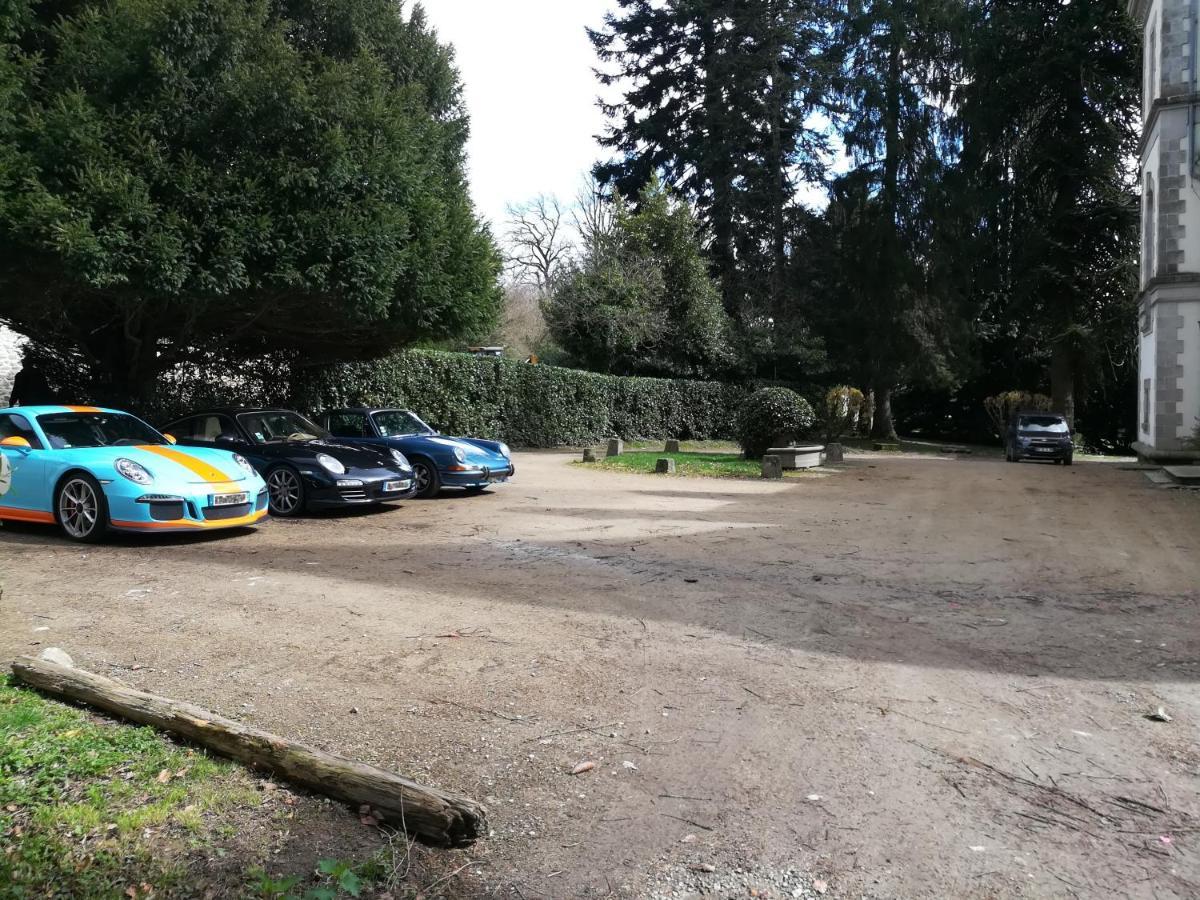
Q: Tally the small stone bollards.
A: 6